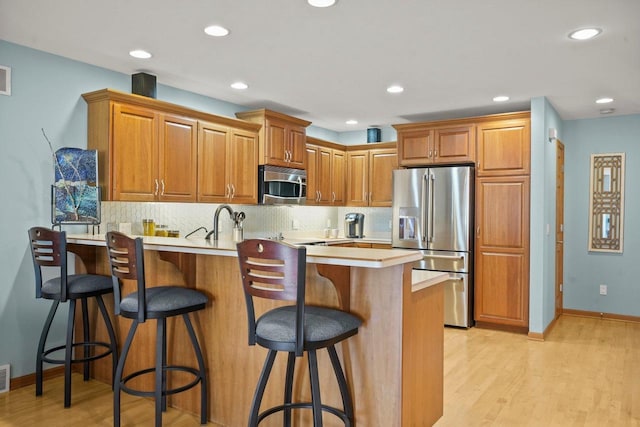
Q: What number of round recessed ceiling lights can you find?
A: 9